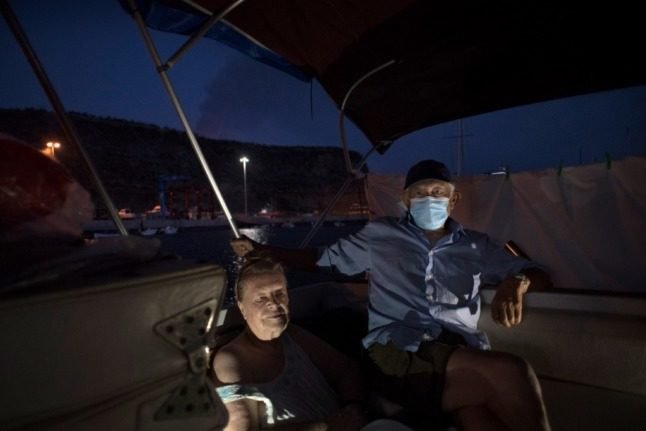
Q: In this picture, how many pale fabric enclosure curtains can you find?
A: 1